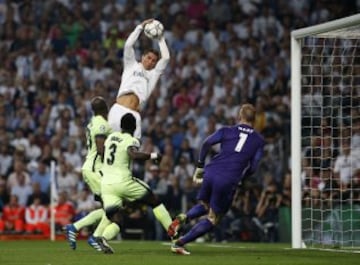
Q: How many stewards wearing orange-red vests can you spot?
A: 3